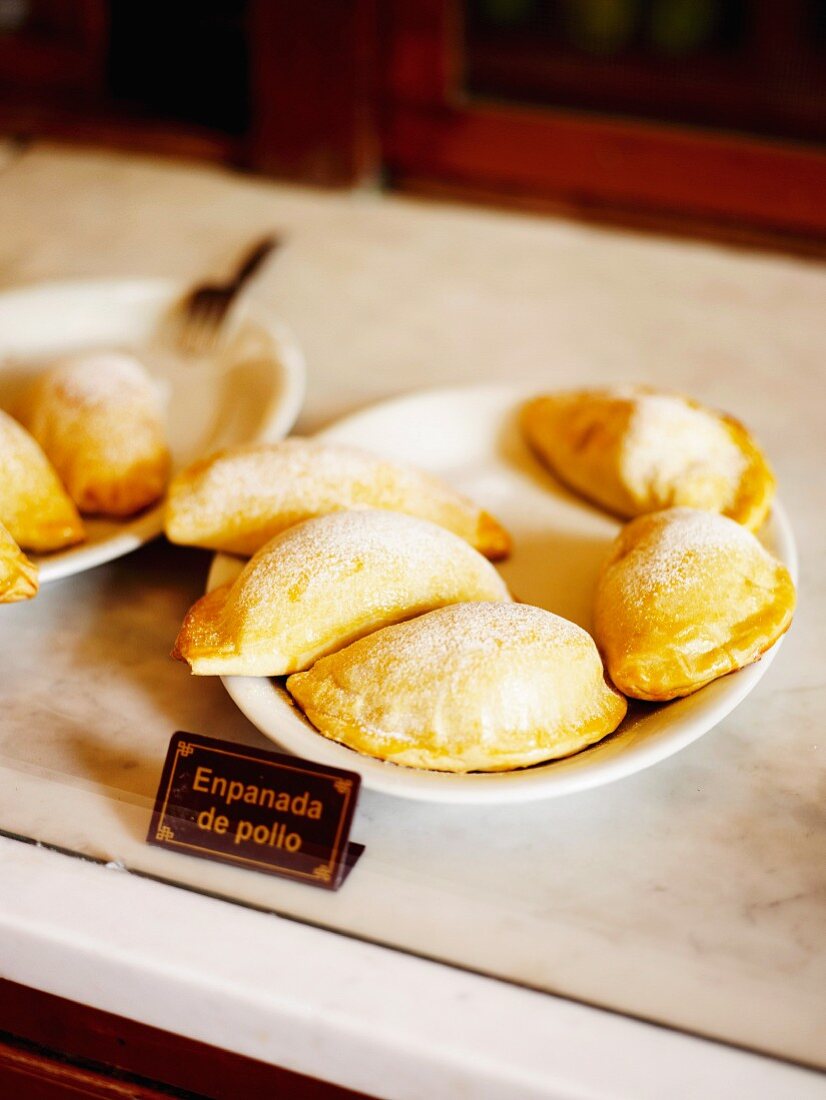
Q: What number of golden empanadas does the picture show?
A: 8